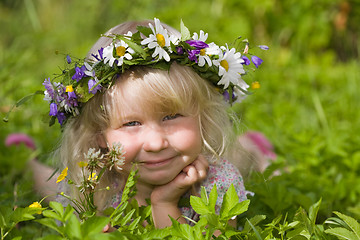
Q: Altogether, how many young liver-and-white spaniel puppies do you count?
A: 0